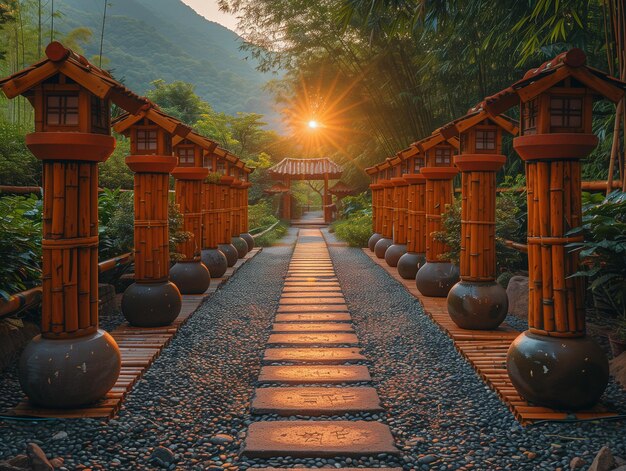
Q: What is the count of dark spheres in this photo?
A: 14